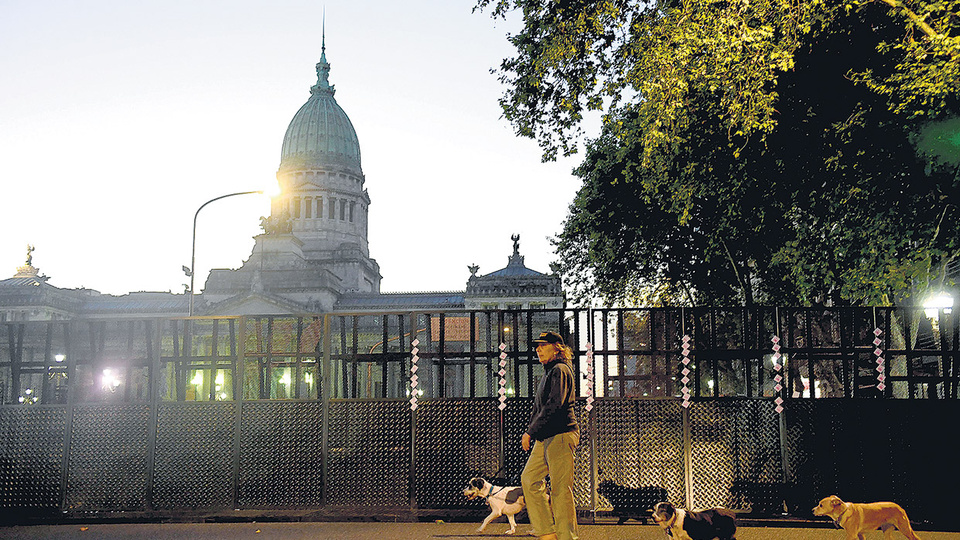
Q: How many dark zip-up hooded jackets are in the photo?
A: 1